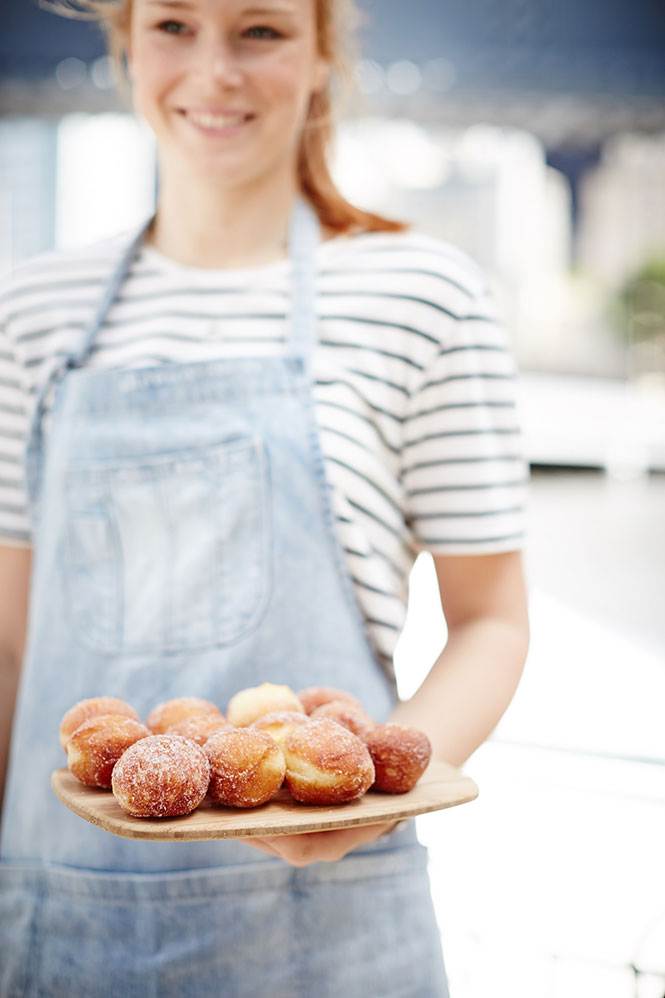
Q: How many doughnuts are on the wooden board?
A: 12